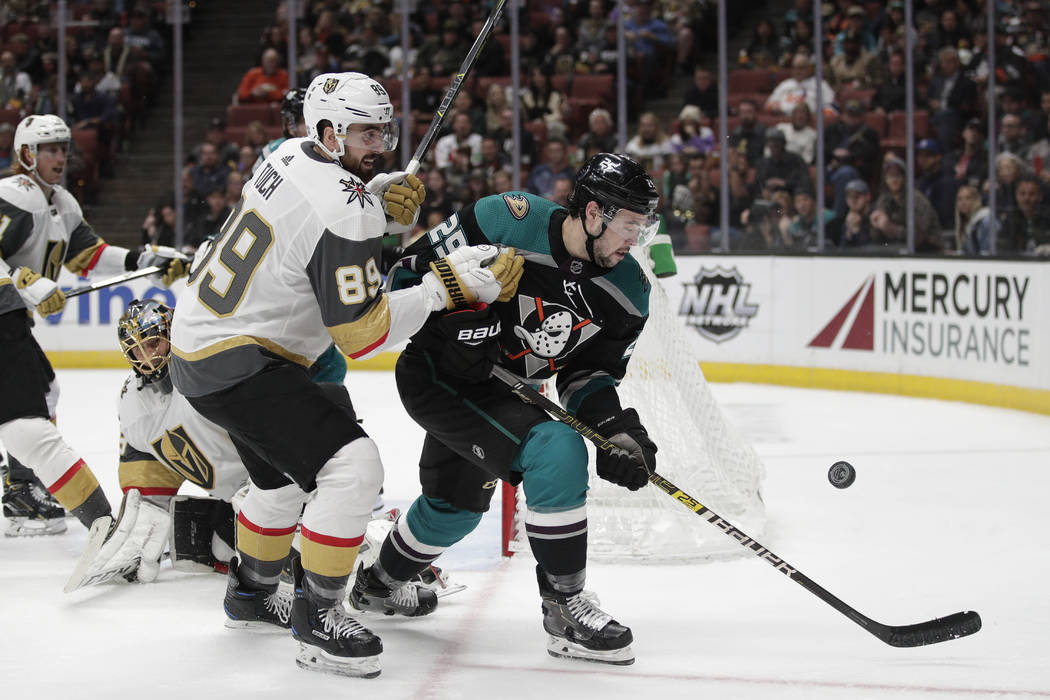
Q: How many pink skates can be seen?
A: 0